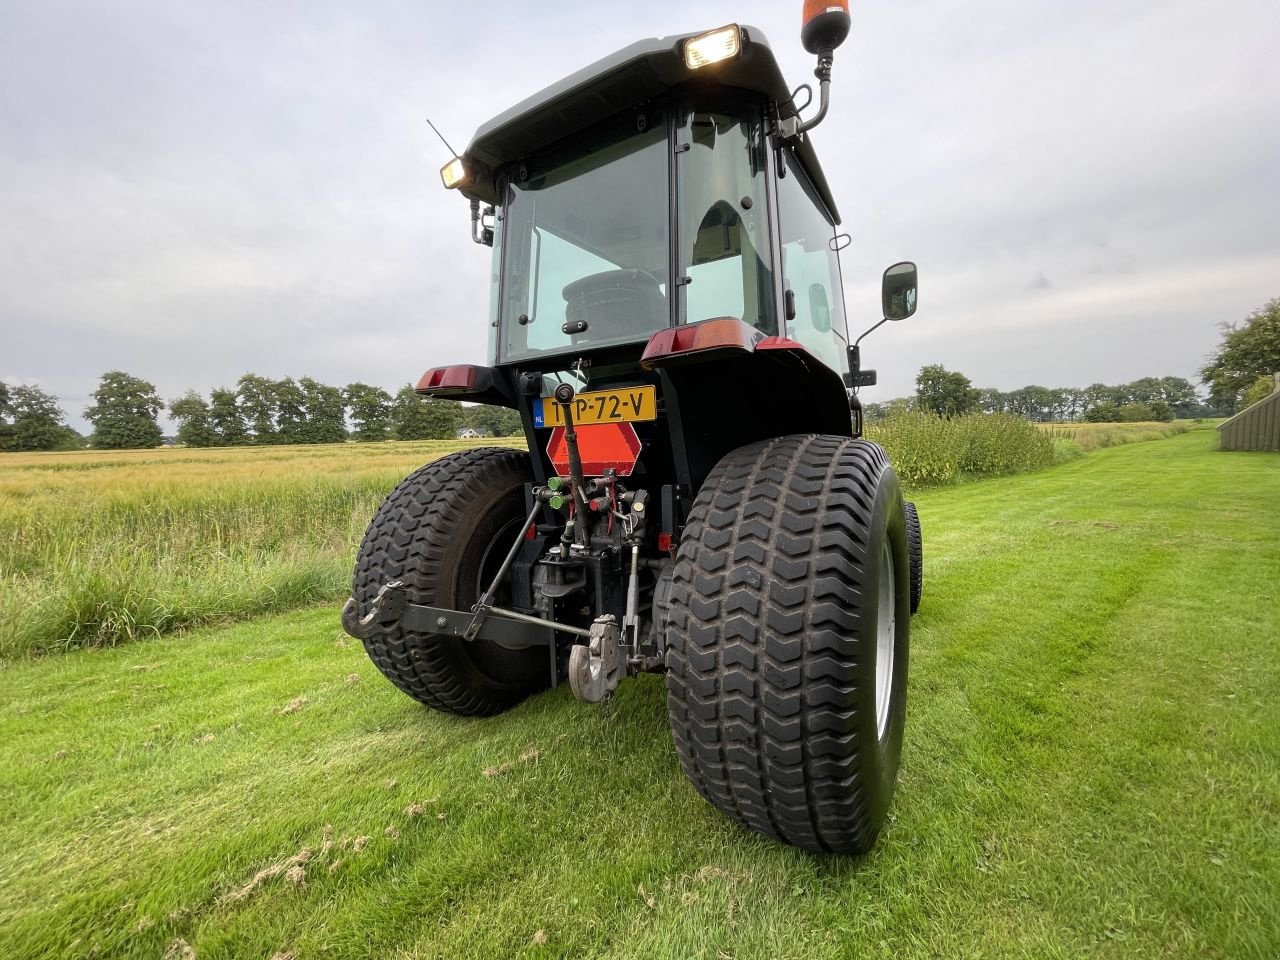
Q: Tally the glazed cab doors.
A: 1